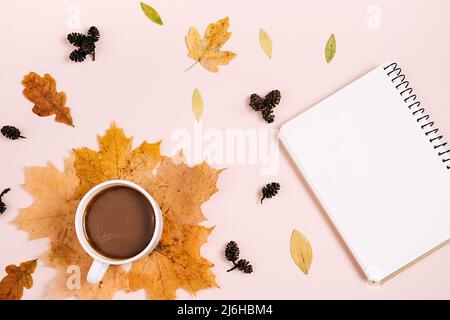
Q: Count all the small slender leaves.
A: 5